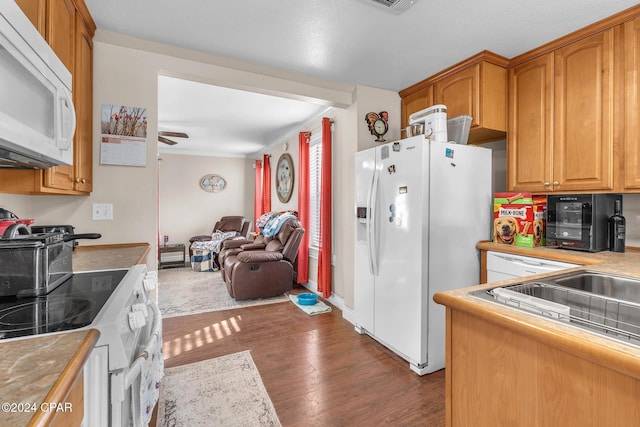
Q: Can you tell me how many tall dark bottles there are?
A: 1